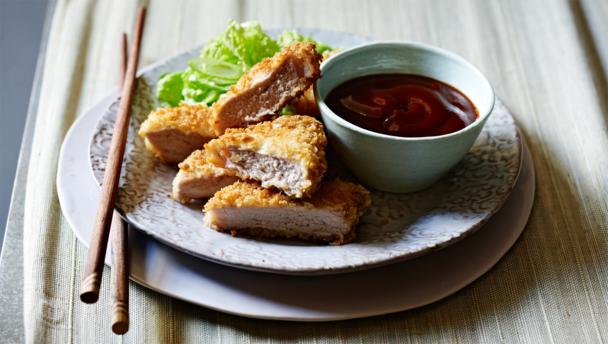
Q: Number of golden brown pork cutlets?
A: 5